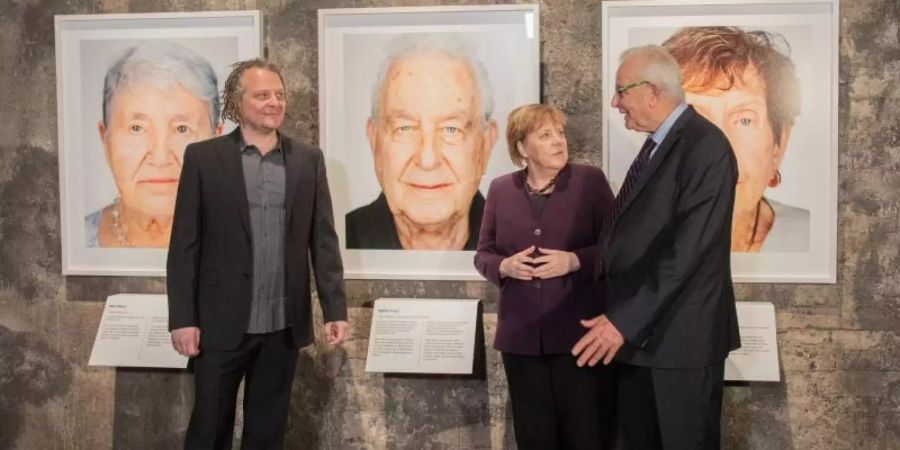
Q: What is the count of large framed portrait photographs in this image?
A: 3